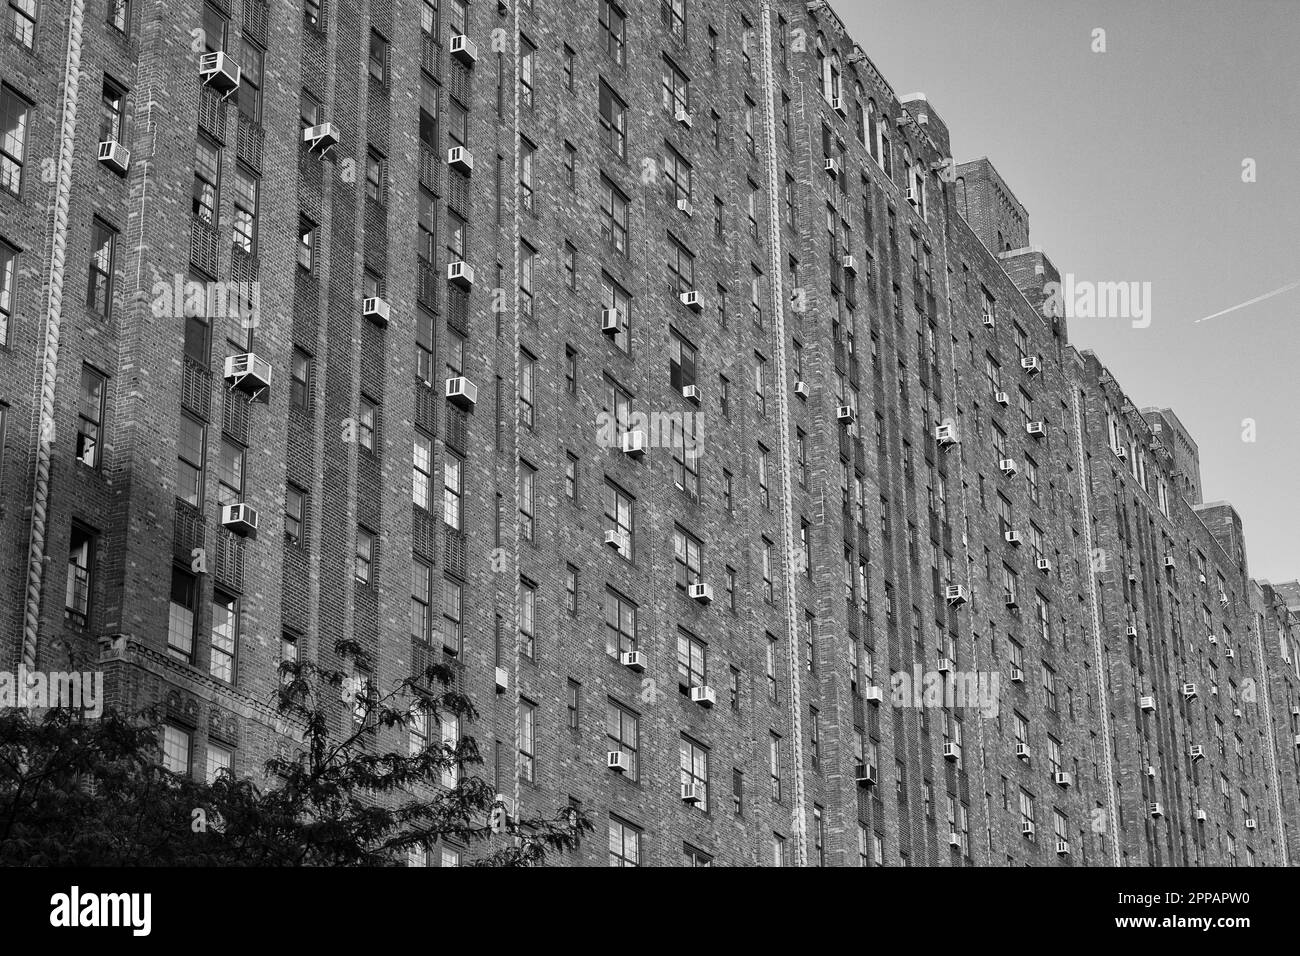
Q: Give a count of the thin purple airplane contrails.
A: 0